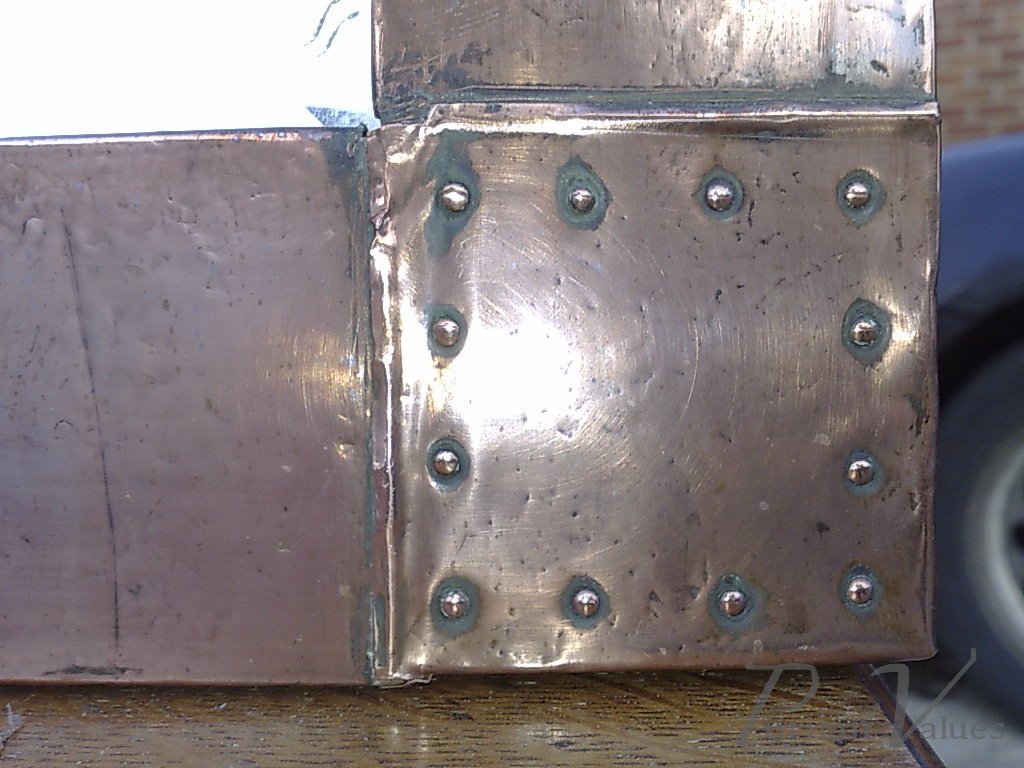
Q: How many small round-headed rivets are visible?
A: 12